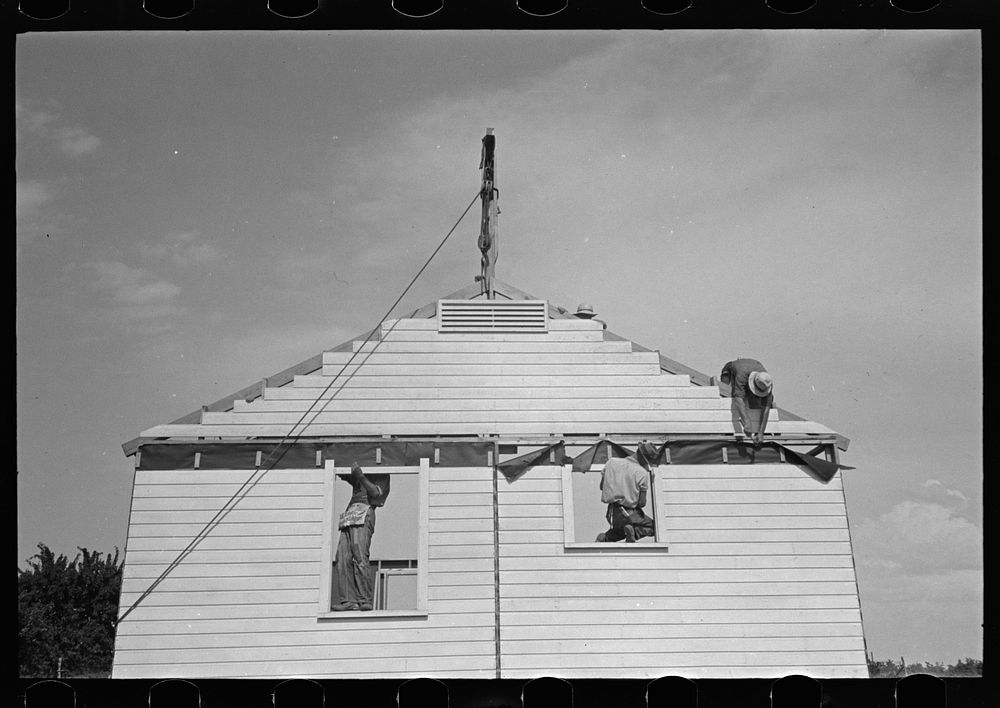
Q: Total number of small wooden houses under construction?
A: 1